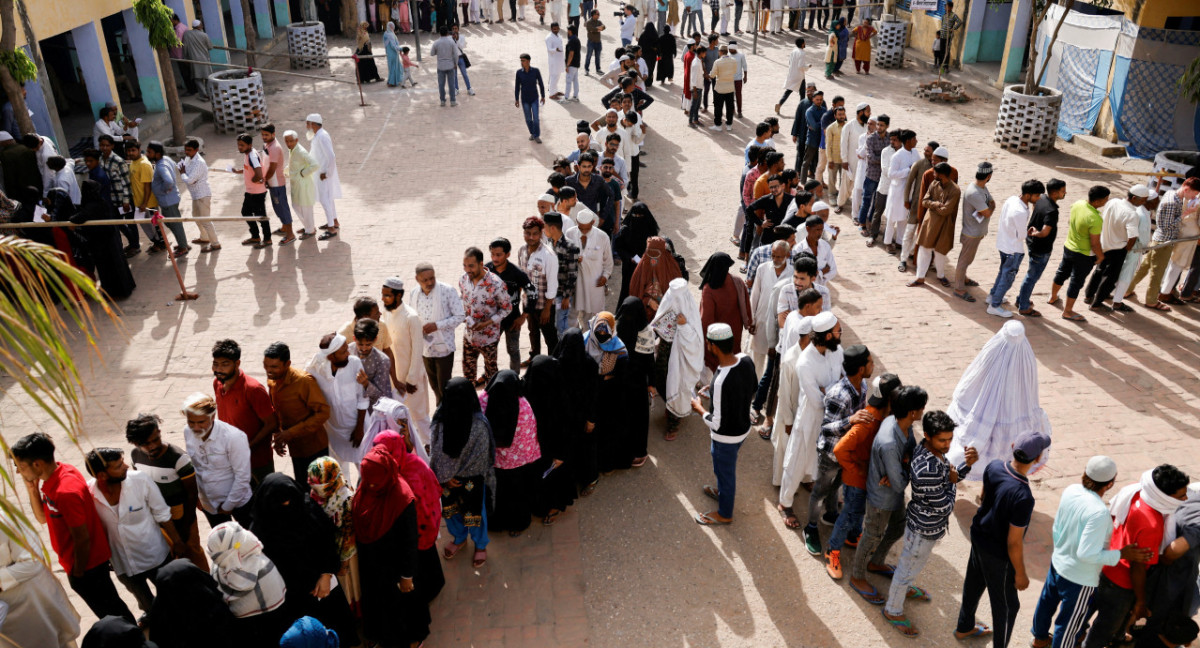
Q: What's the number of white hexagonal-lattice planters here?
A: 5